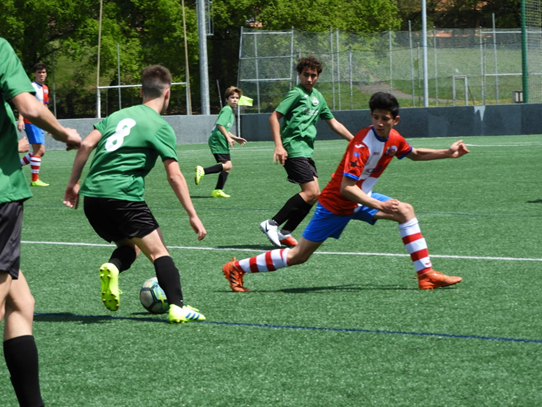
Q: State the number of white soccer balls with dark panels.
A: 1